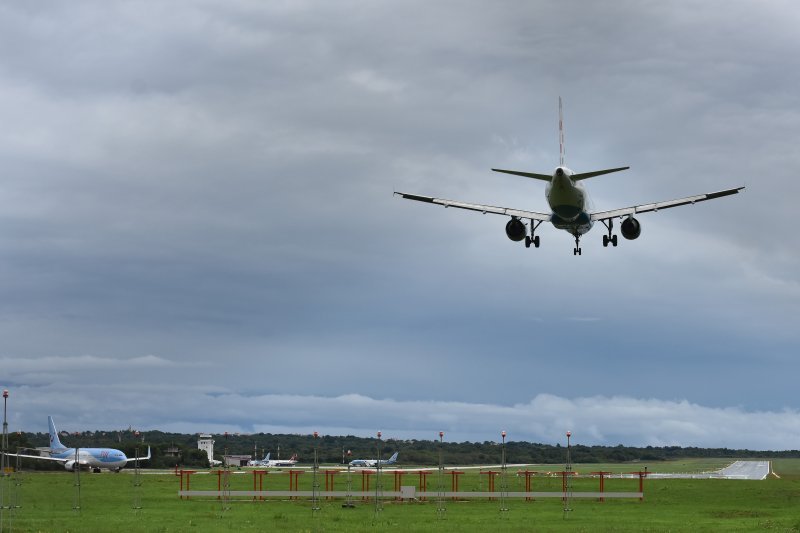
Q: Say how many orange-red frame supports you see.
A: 14